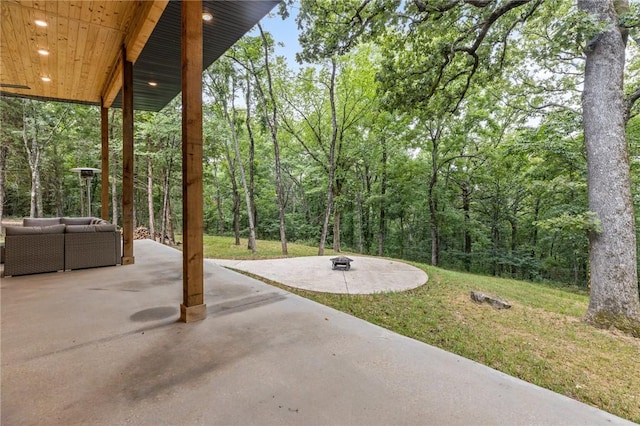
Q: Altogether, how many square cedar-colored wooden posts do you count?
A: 3